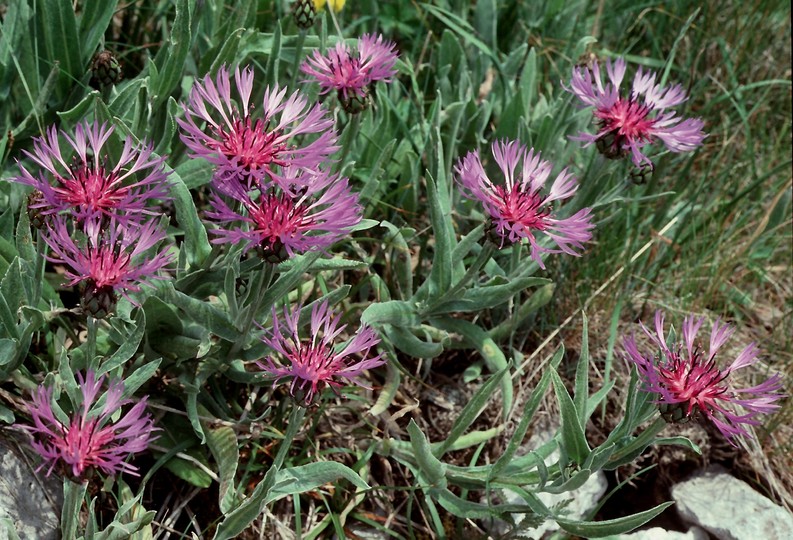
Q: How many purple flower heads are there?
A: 10